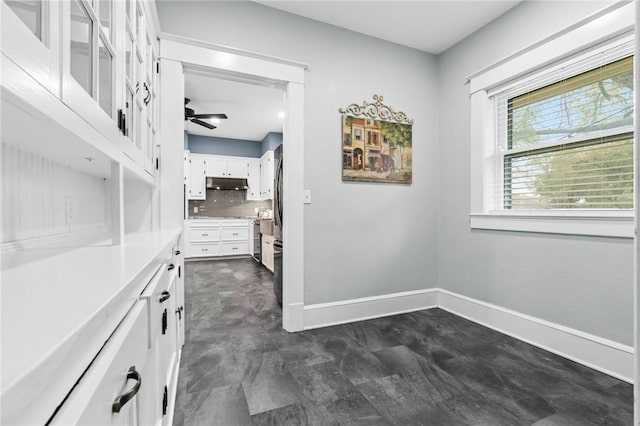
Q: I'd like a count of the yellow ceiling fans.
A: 0